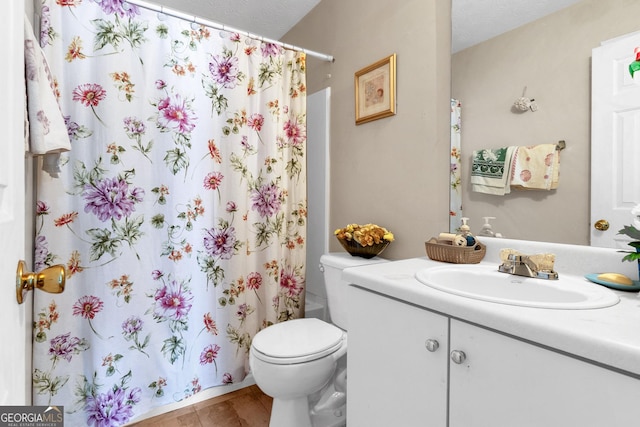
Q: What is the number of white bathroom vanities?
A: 1